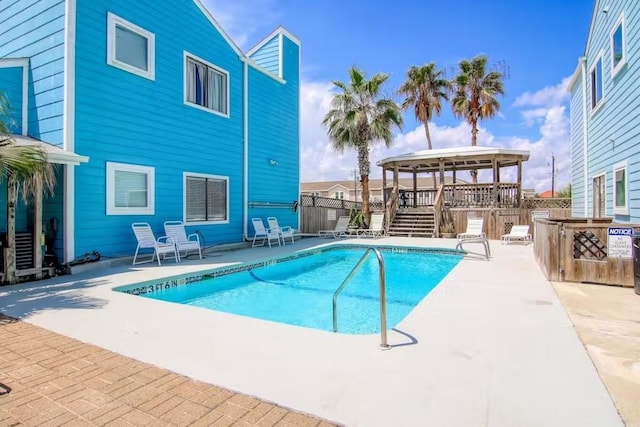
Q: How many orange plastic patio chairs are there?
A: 0